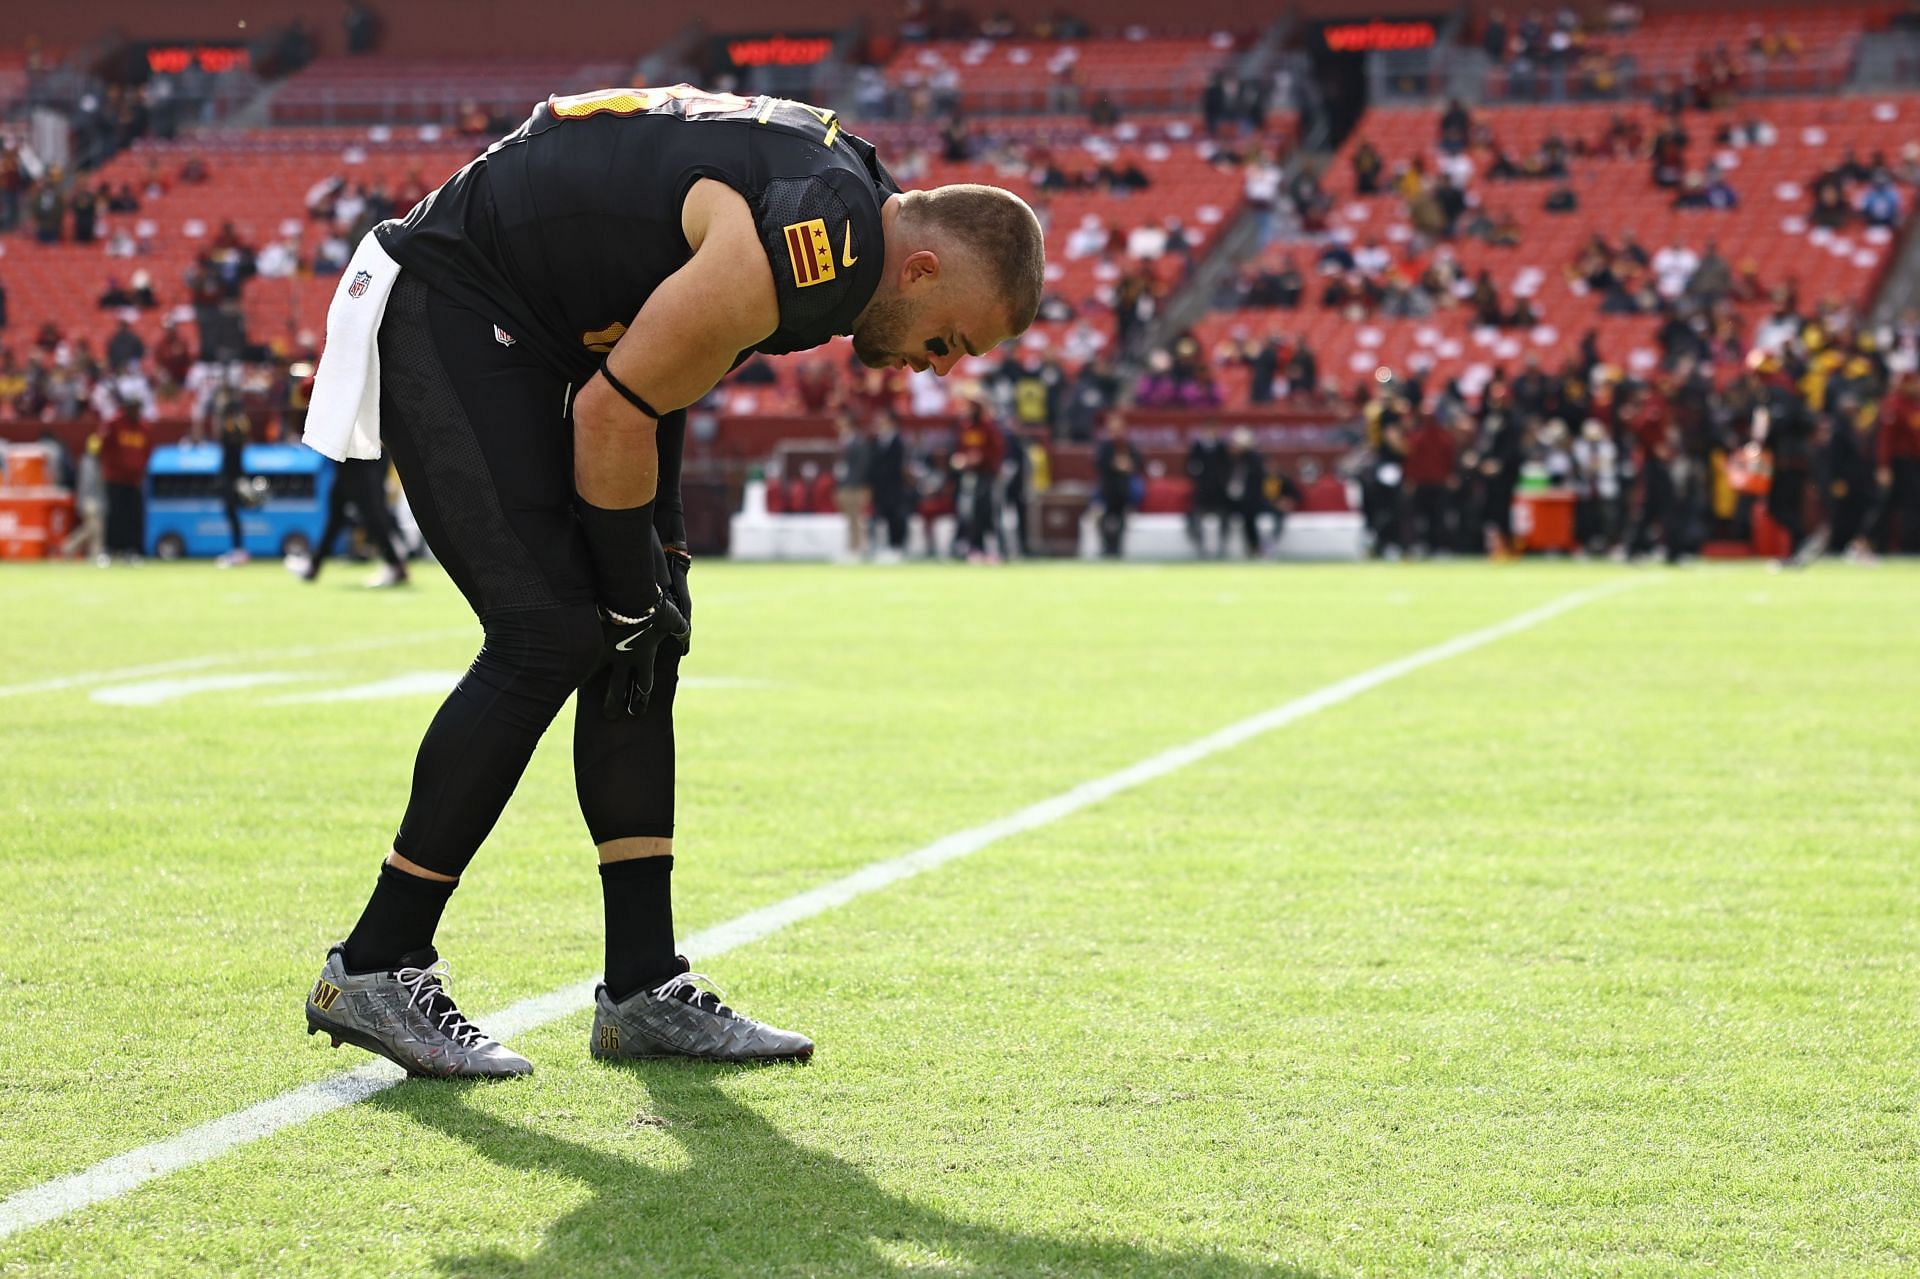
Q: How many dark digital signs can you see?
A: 3